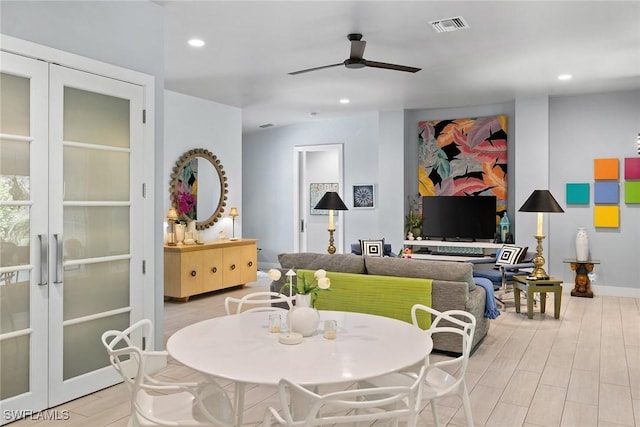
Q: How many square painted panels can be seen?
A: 6